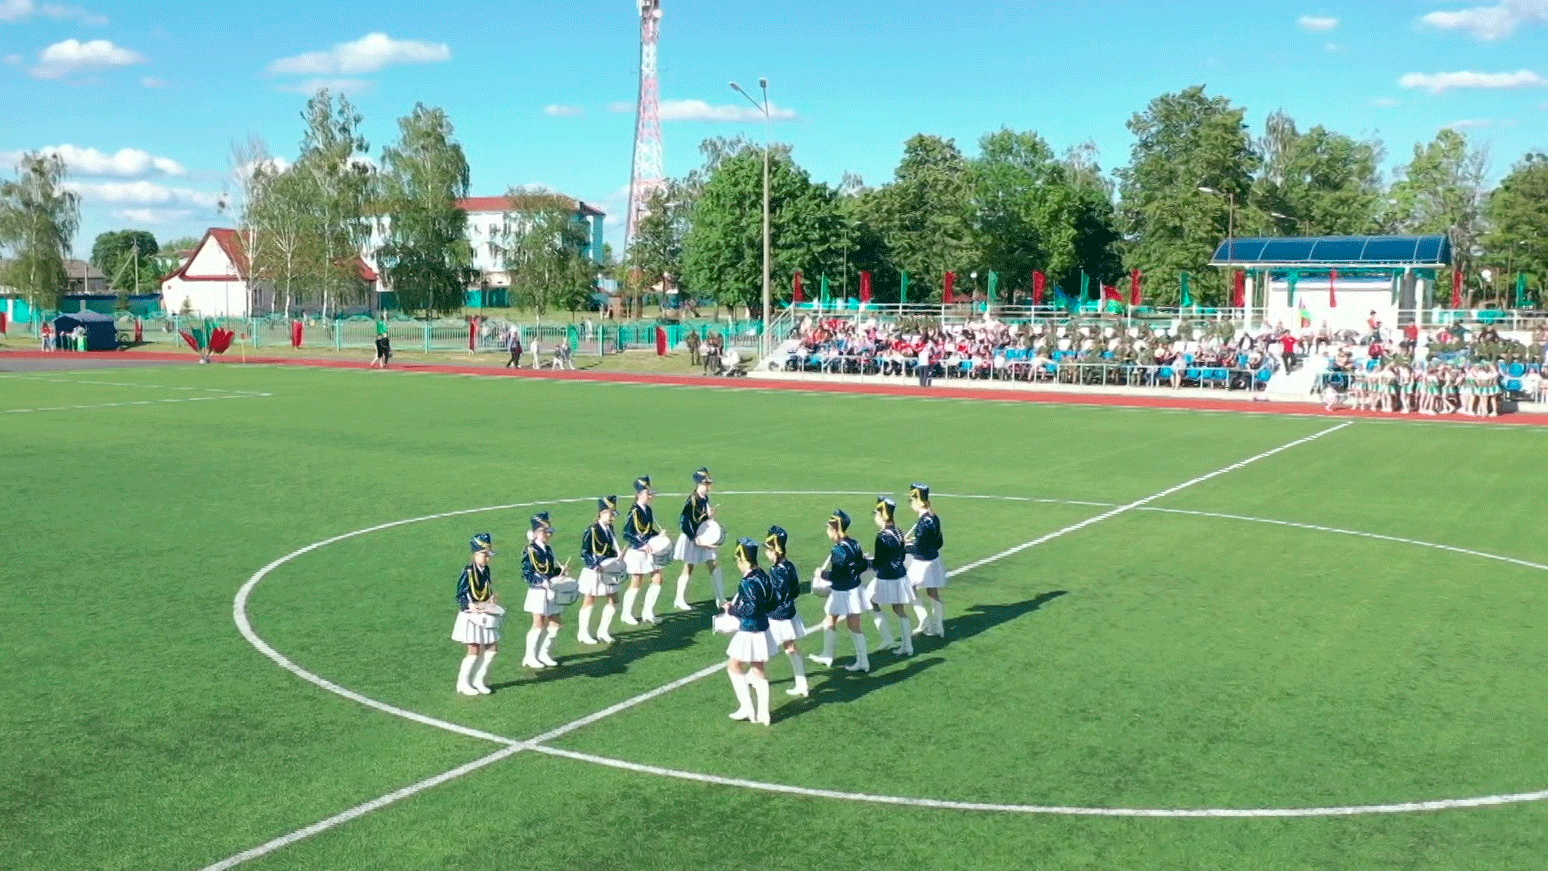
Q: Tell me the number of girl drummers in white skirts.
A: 10